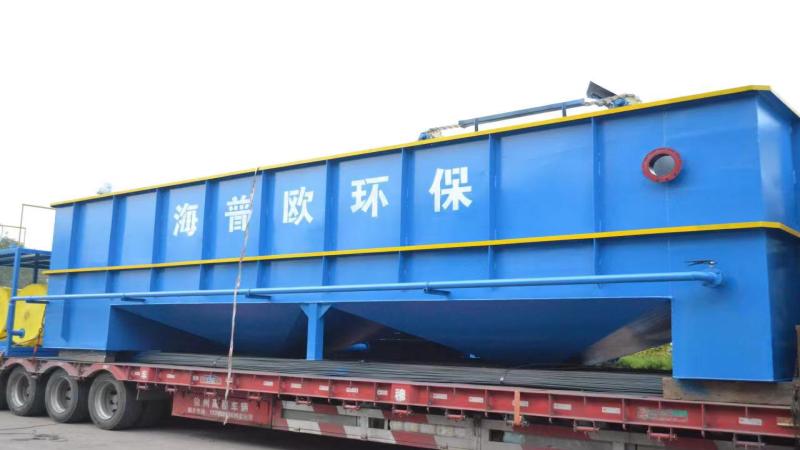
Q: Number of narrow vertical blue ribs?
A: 9